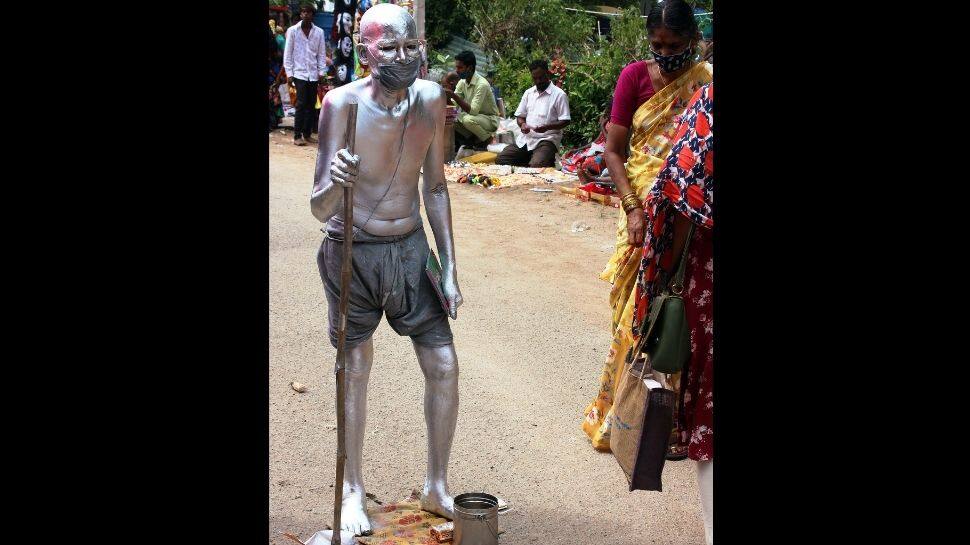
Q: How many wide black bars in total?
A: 2